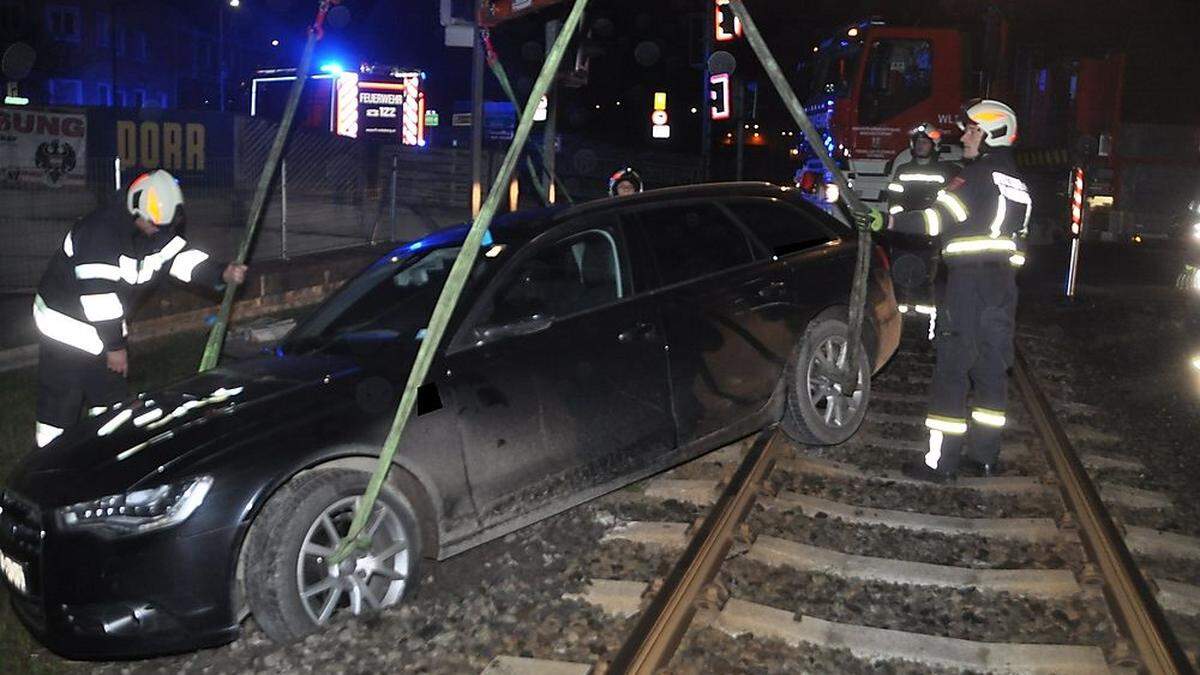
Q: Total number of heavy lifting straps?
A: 4